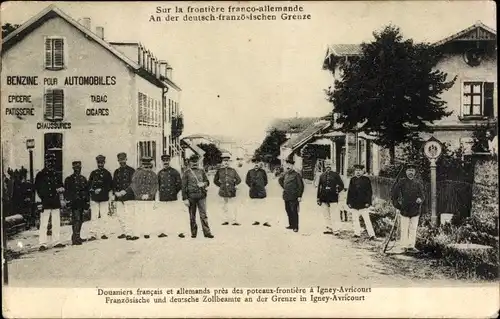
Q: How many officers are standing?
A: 13